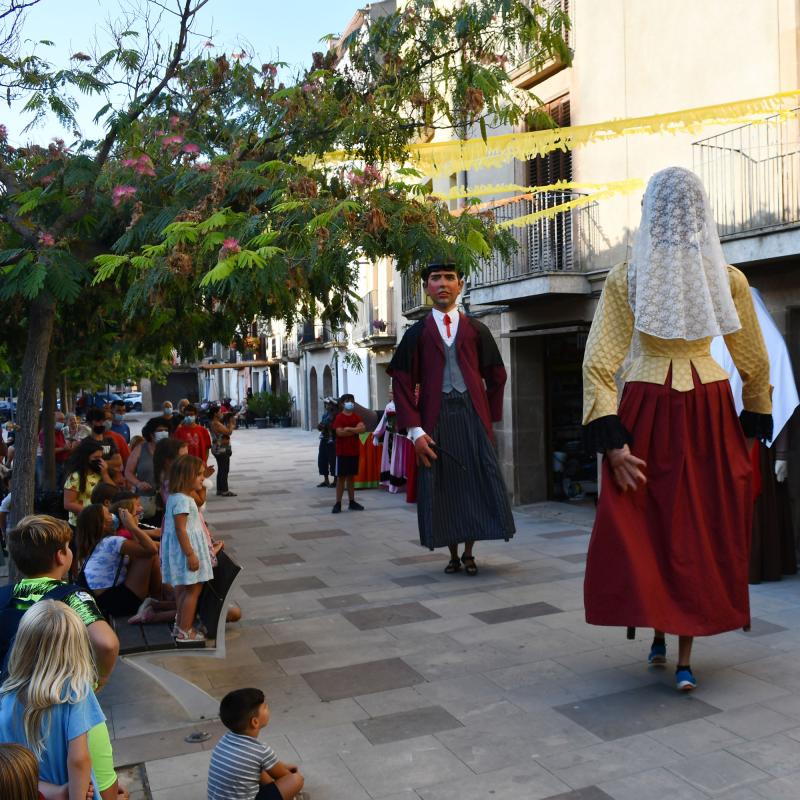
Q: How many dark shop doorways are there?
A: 1